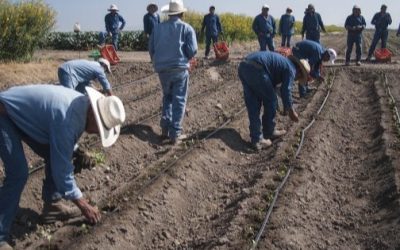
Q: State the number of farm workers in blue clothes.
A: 13